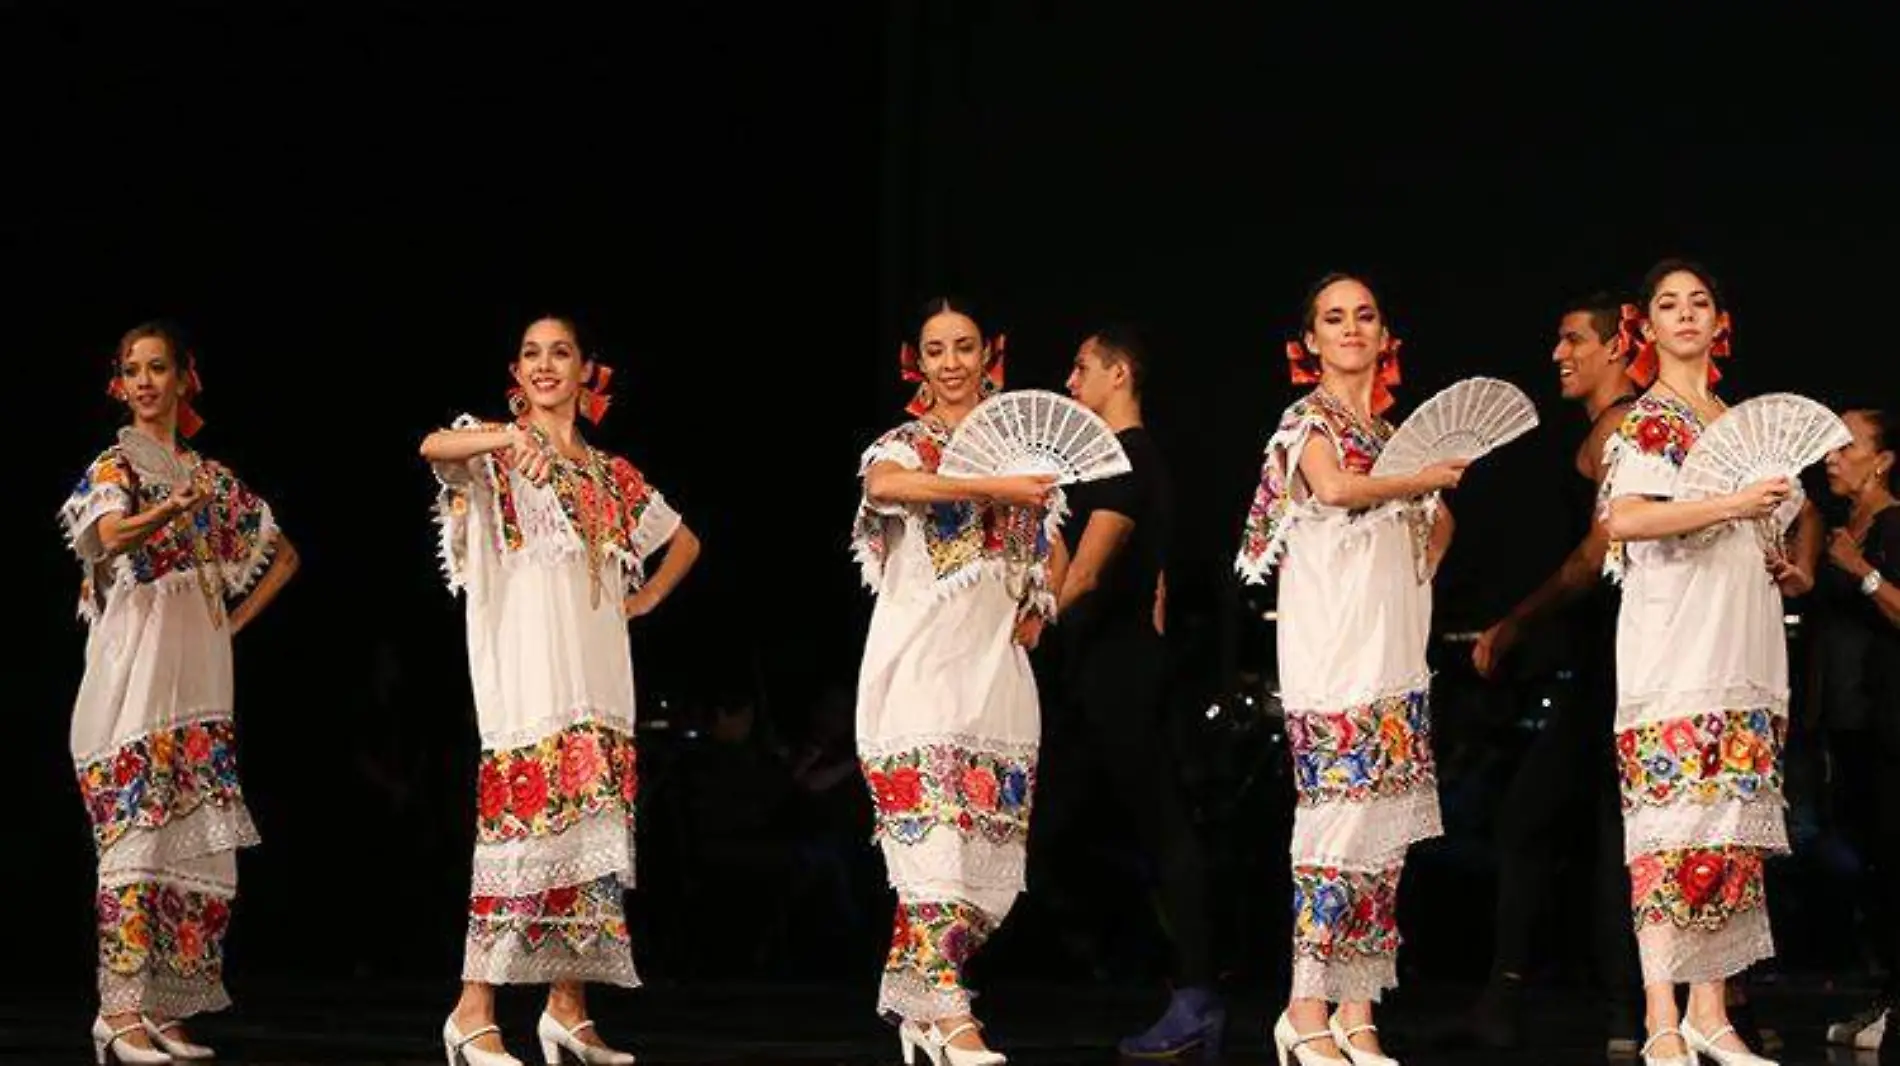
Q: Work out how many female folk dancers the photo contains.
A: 5